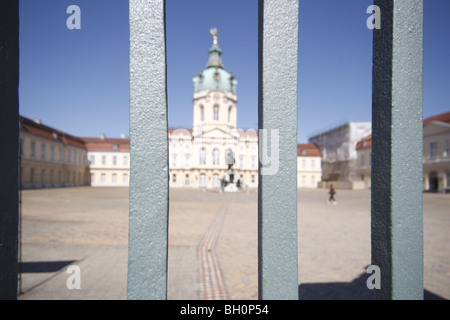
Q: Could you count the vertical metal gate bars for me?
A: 4